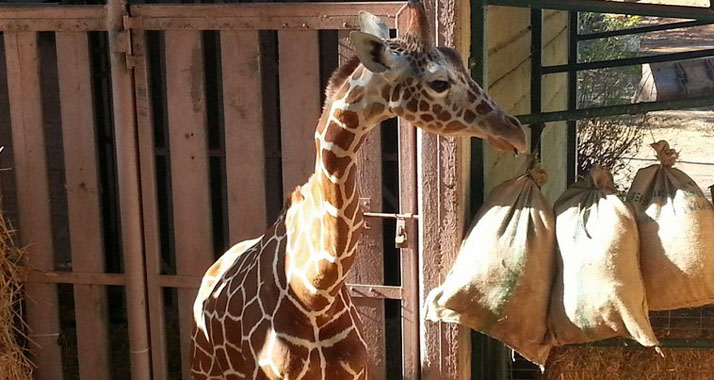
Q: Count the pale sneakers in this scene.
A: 0